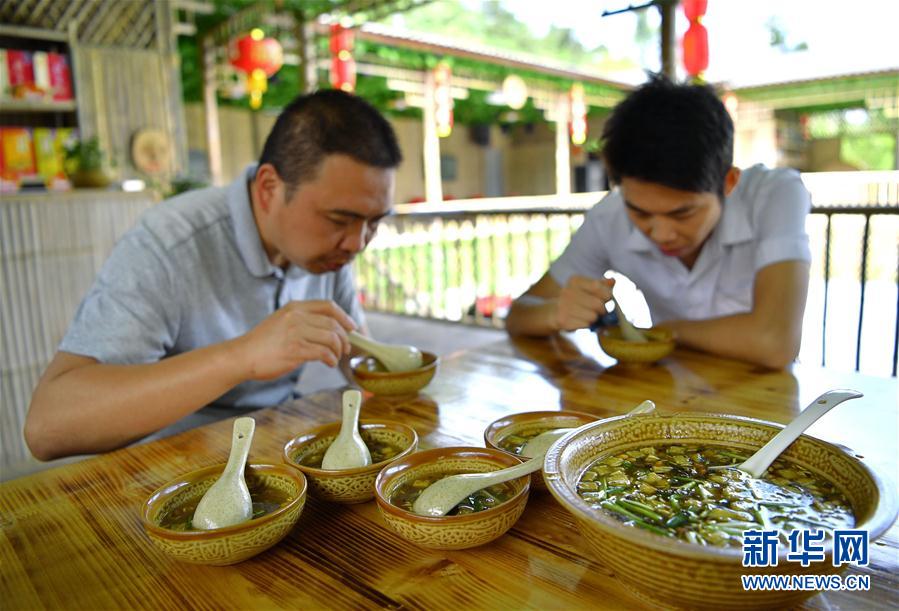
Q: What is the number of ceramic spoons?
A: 7